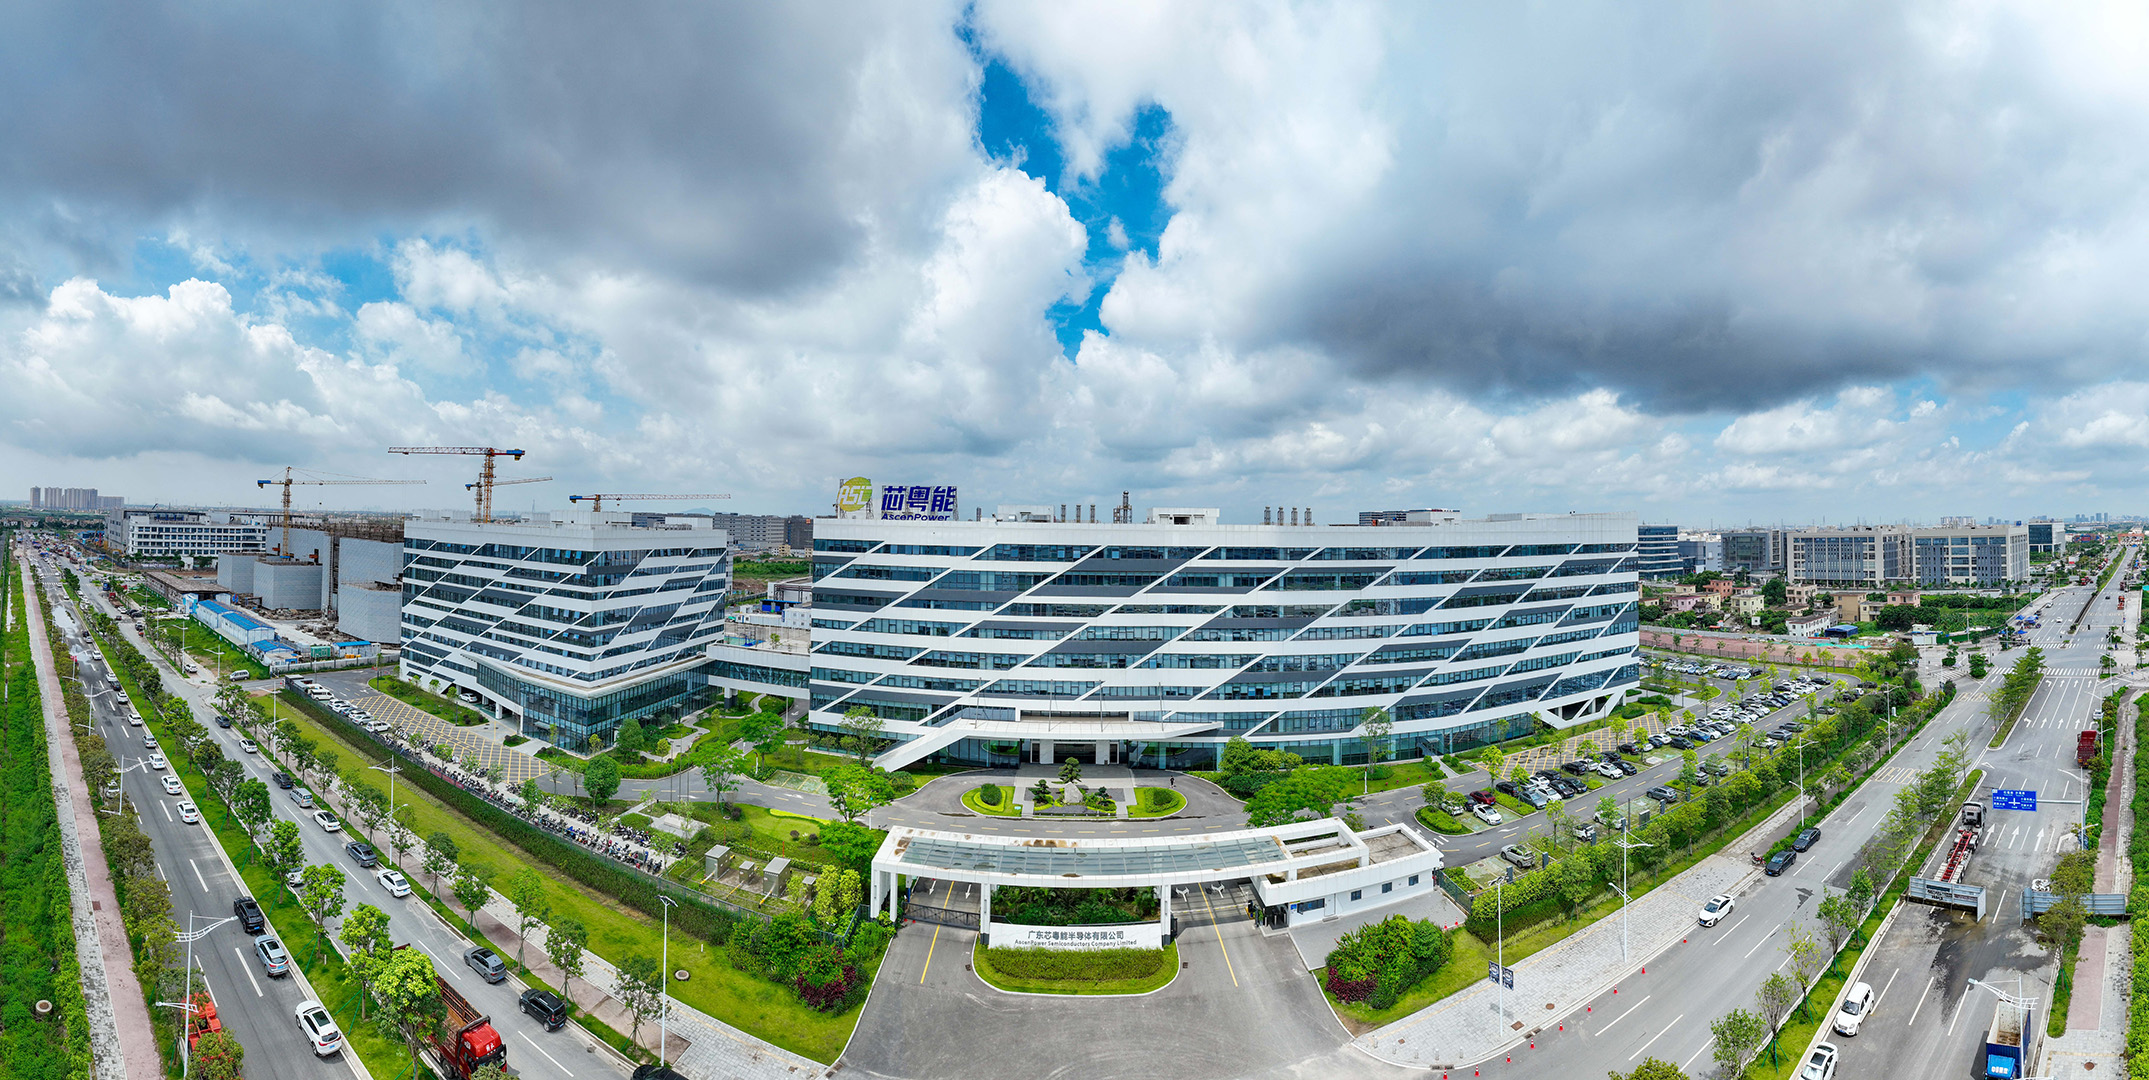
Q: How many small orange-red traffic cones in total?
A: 11